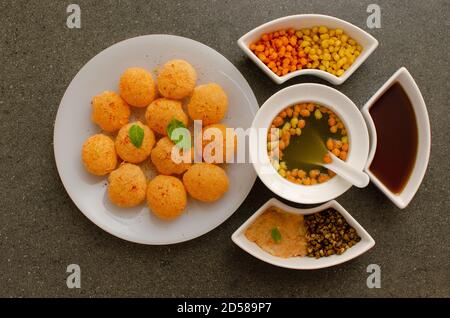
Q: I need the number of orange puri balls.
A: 12